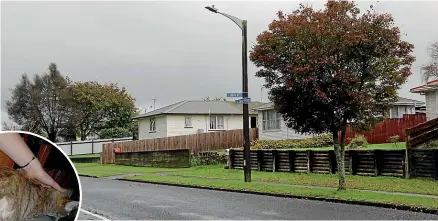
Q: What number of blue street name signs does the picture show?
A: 2